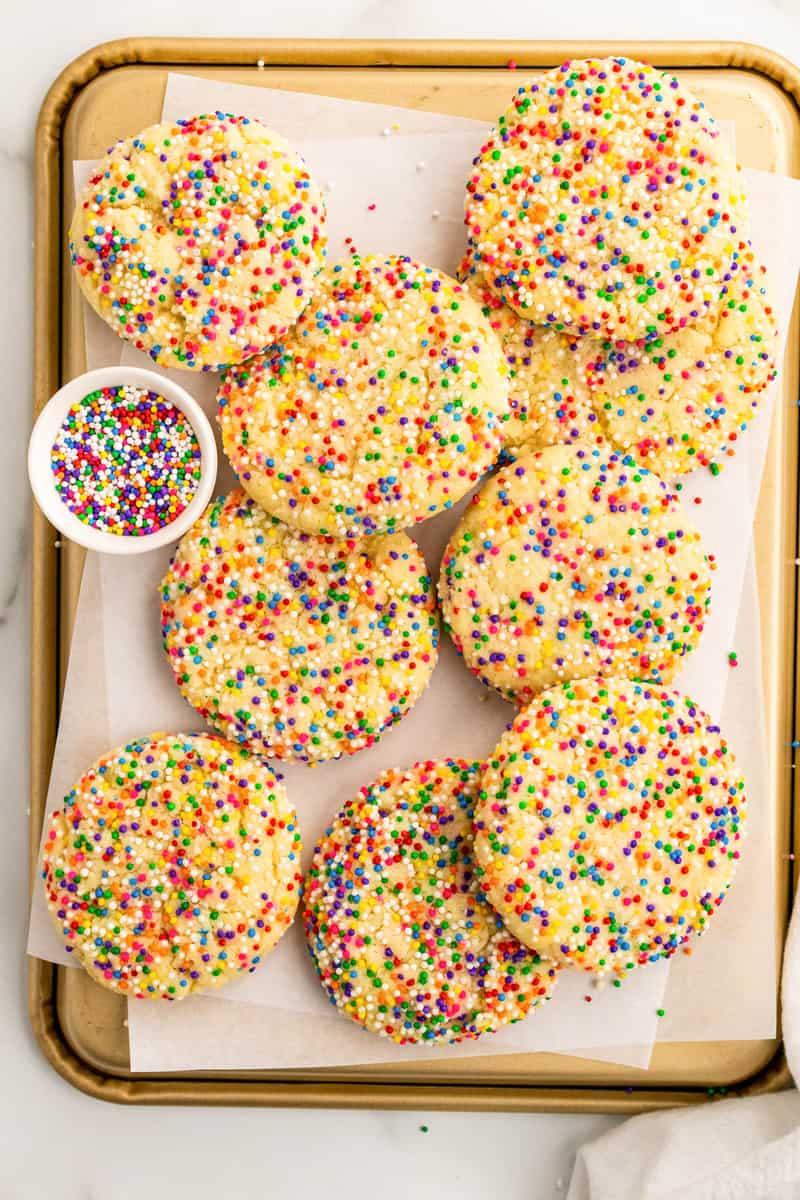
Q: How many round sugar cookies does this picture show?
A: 9